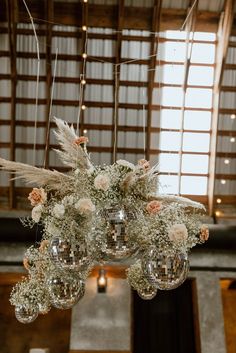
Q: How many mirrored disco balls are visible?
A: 6